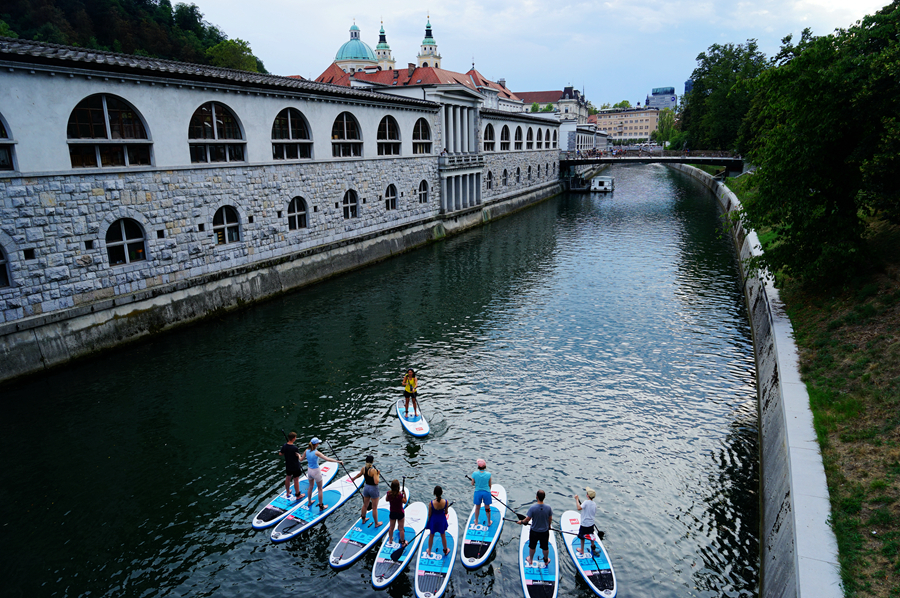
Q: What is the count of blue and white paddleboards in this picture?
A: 9